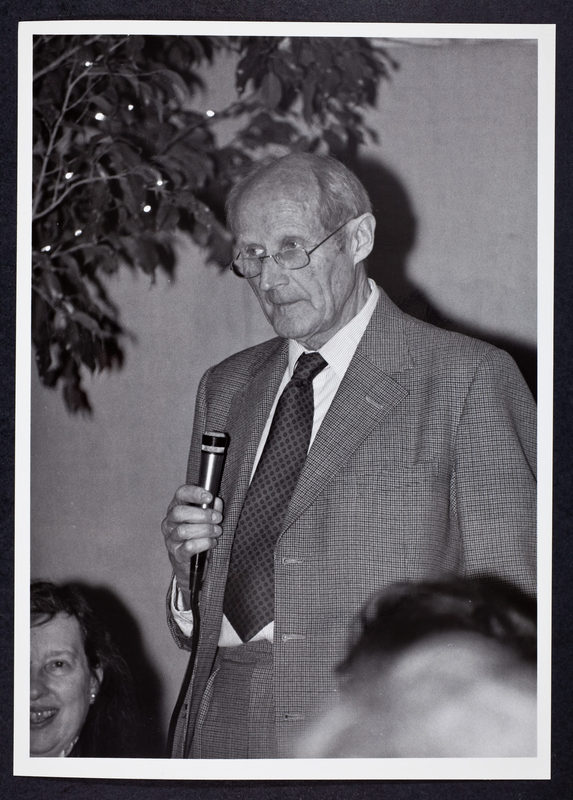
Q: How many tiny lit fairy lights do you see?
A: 9